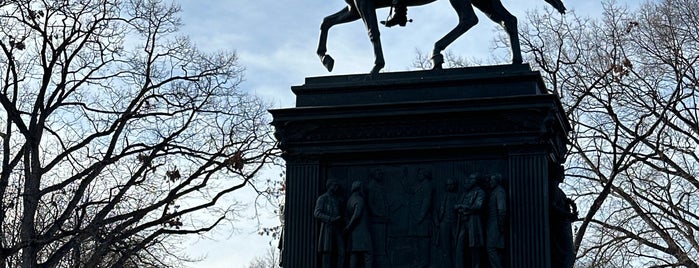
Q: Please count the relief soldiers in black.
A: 7